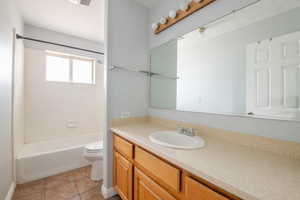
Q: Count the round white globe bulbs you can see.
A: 5